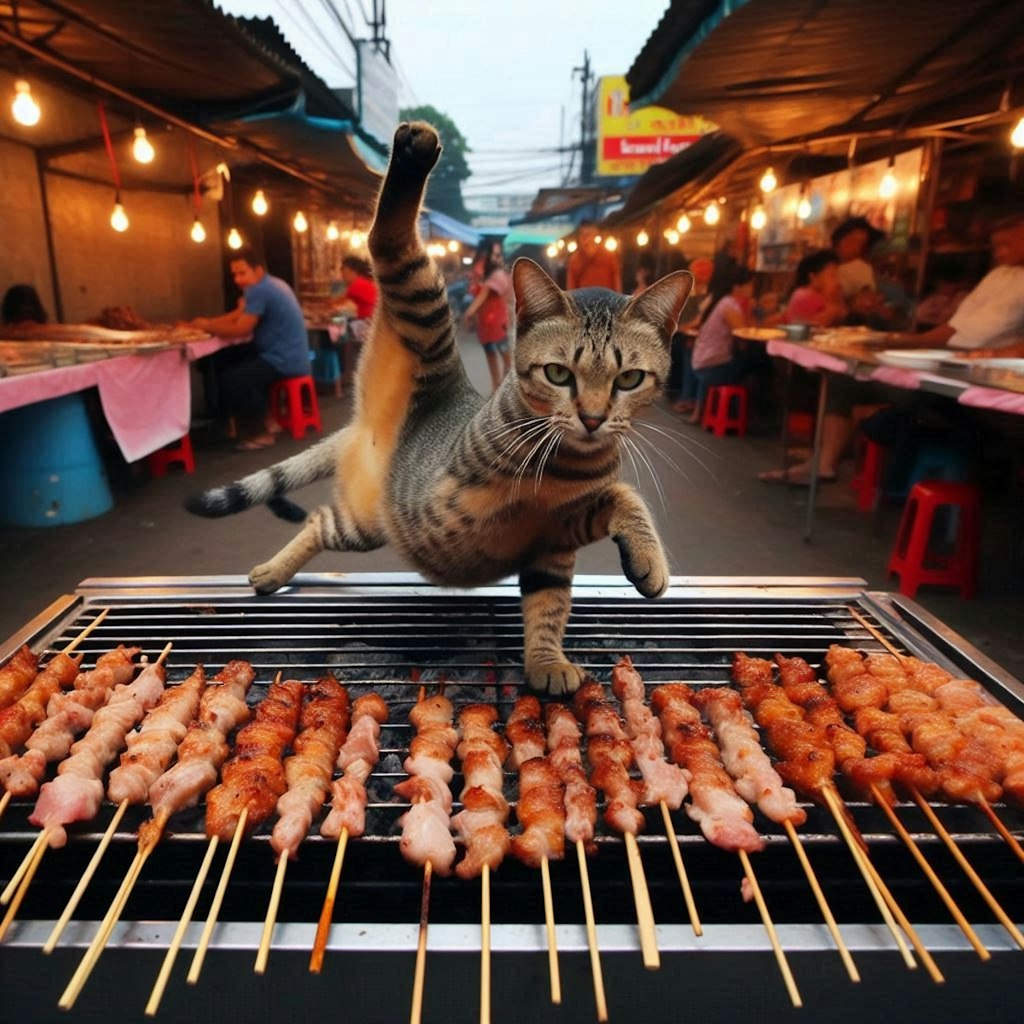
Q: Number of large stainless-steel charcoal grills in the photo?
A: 1